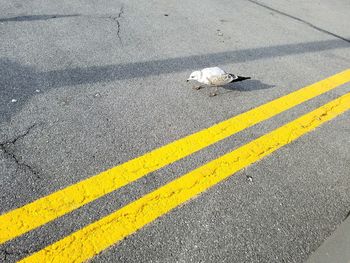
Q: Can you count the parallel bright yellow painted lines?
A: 2